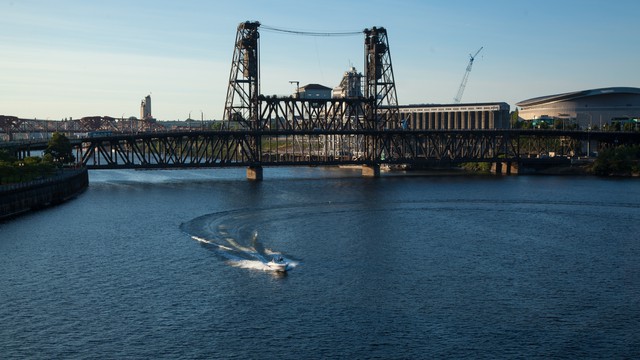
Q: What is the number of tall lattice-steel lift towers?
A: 2